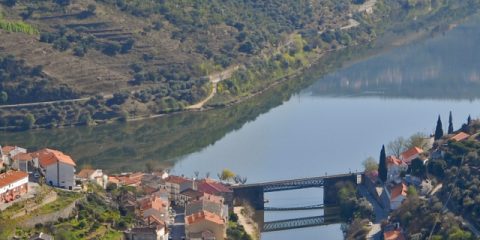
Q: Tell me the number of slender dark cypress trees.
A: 4